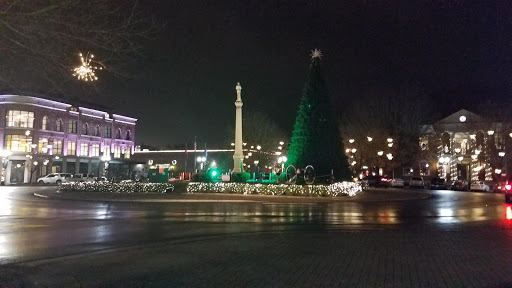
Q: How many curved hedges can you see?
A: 2